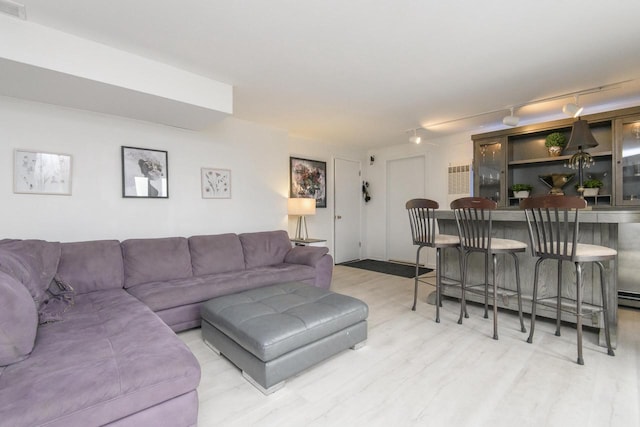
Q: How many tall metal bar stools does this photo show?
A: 3